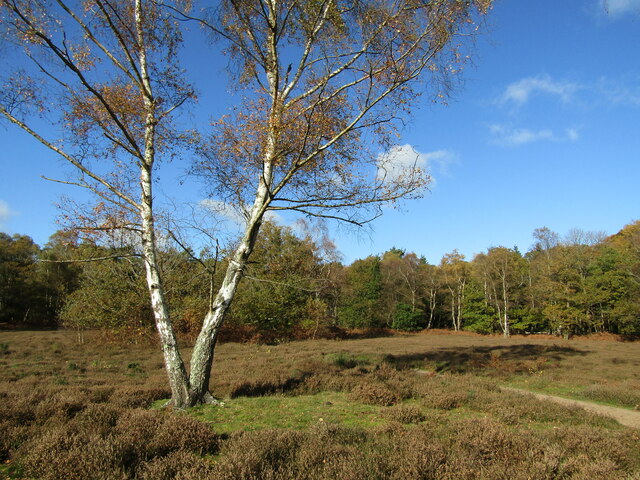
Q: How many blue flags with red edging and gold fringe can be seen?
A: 0